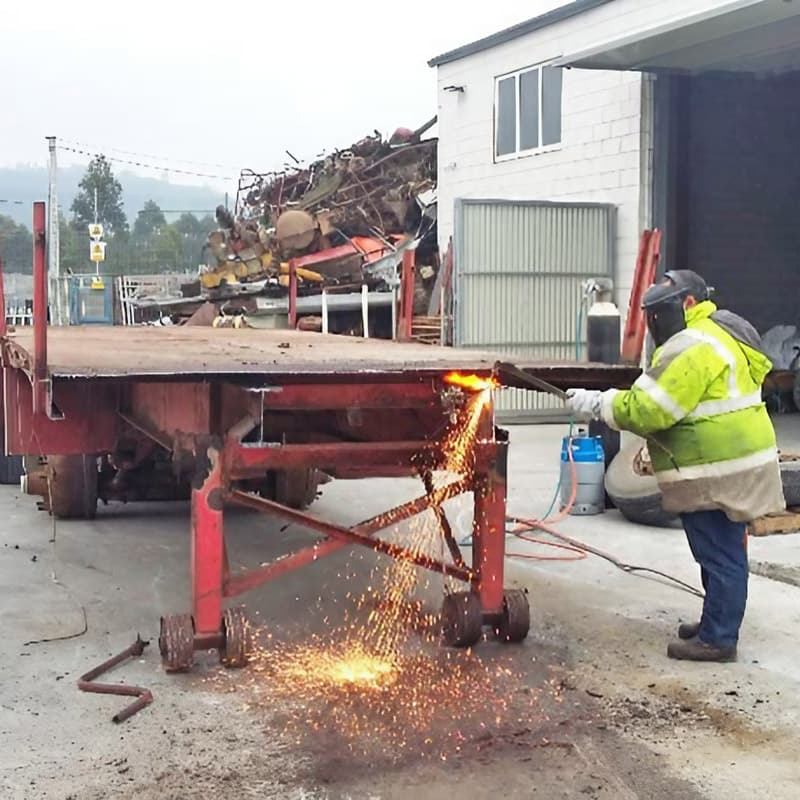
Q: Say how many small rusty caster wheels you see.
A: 4